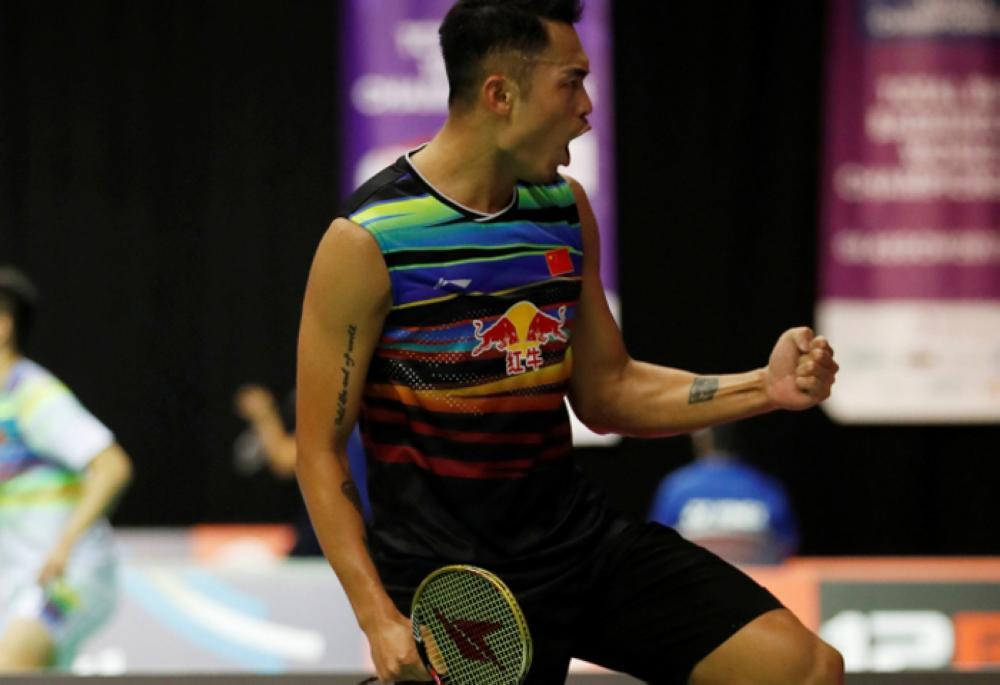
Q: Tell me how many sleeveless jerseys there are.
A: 1